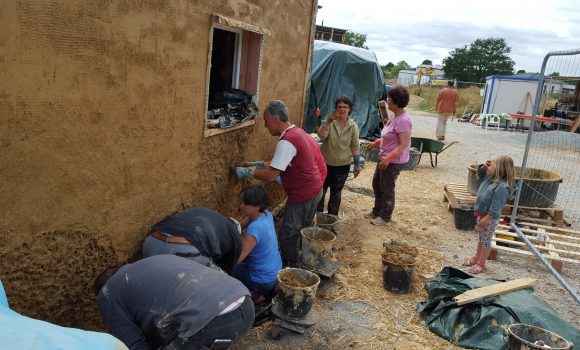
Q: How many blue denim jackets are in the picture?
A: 1